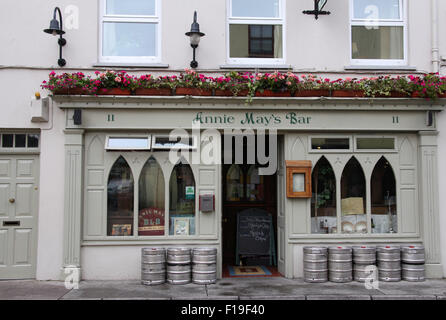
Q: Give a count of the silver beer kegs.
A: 8